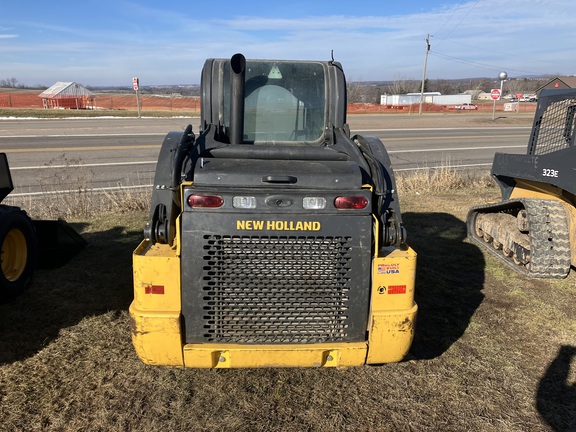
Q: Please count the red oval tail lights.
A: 2